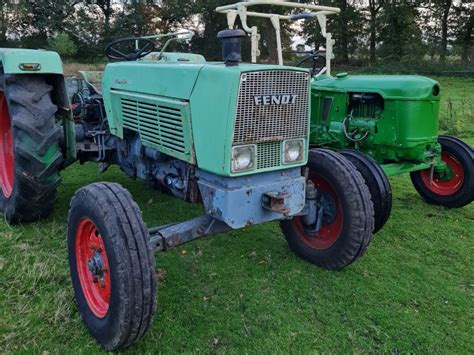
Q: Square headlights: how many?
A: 2